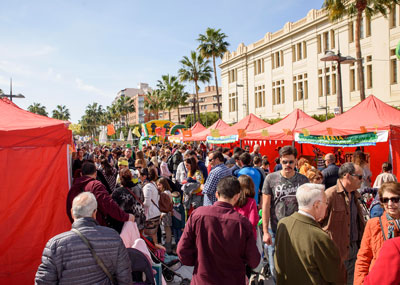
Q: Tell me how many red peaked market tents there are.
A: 6